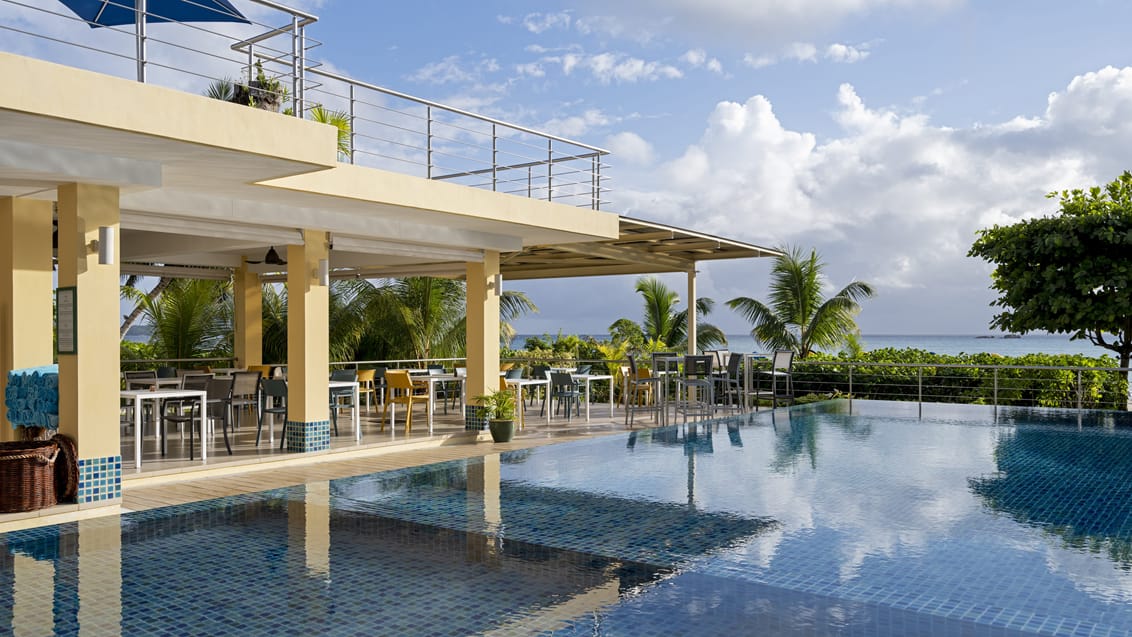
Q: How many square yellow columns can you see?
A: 5